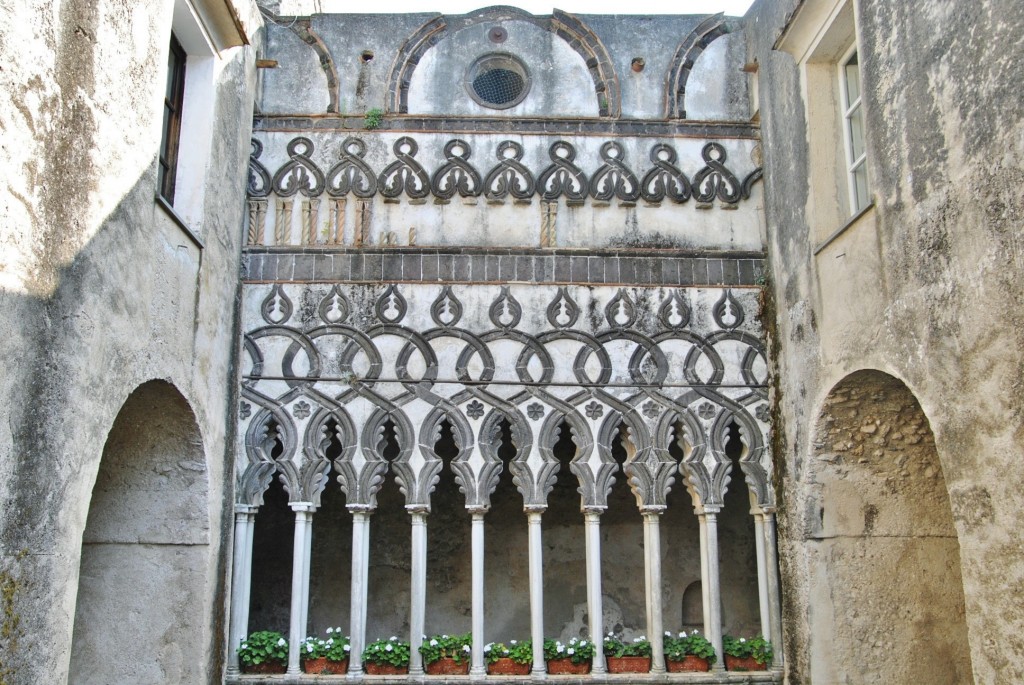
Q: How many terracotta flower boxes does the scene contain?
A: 9